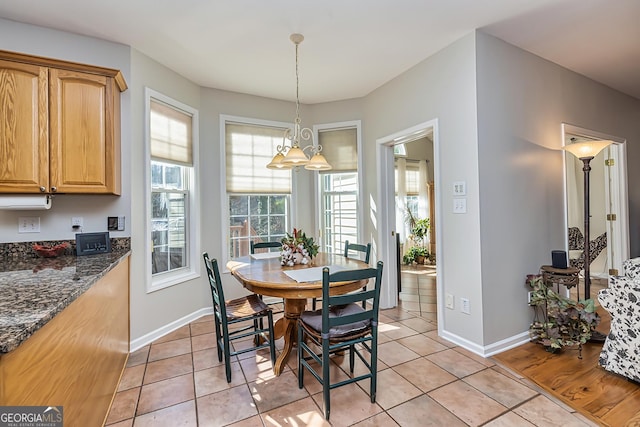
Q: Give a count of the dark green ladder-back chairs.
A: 4